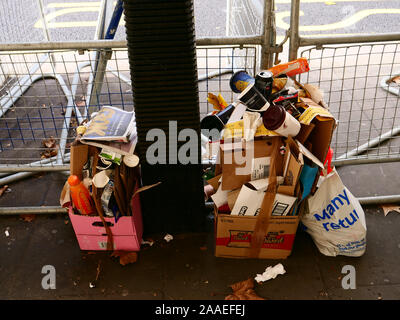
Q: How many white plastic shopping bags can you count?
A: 1